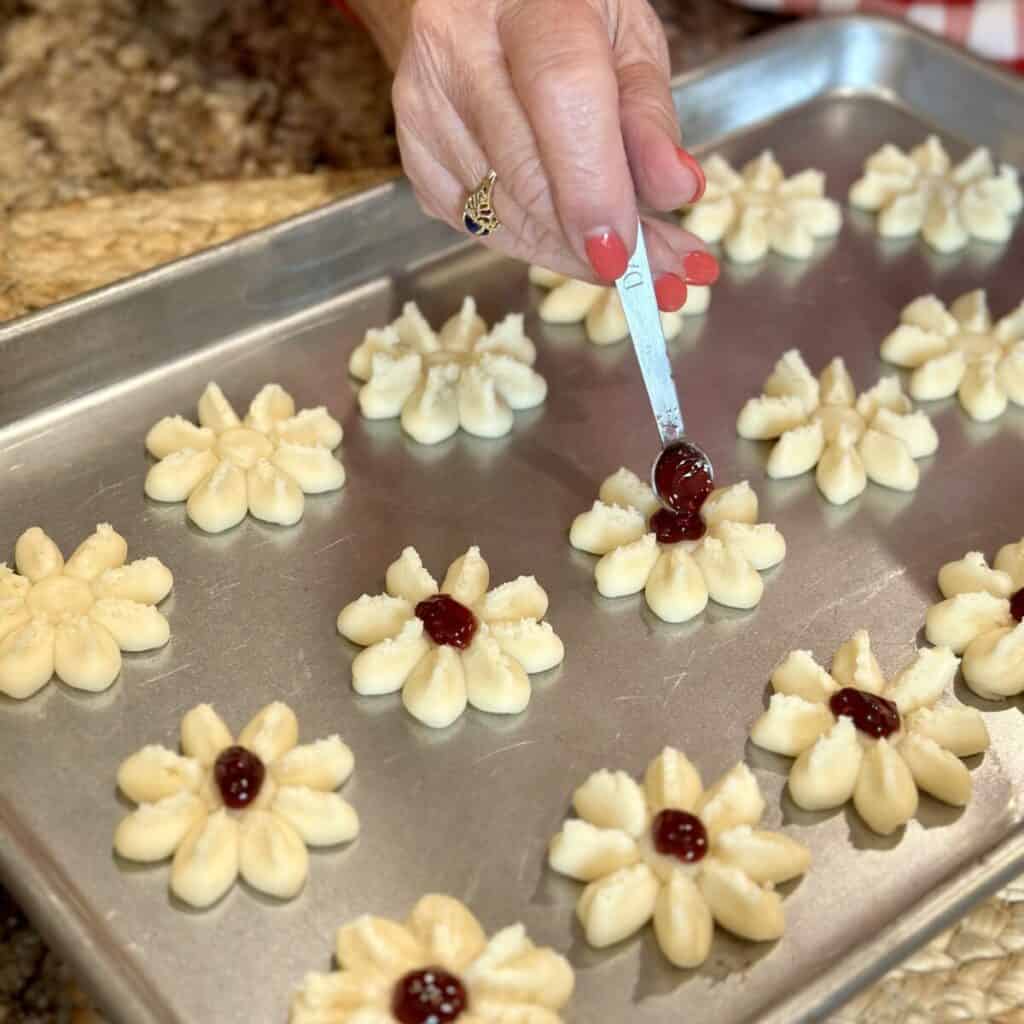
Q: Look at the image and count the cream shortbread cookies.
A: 15